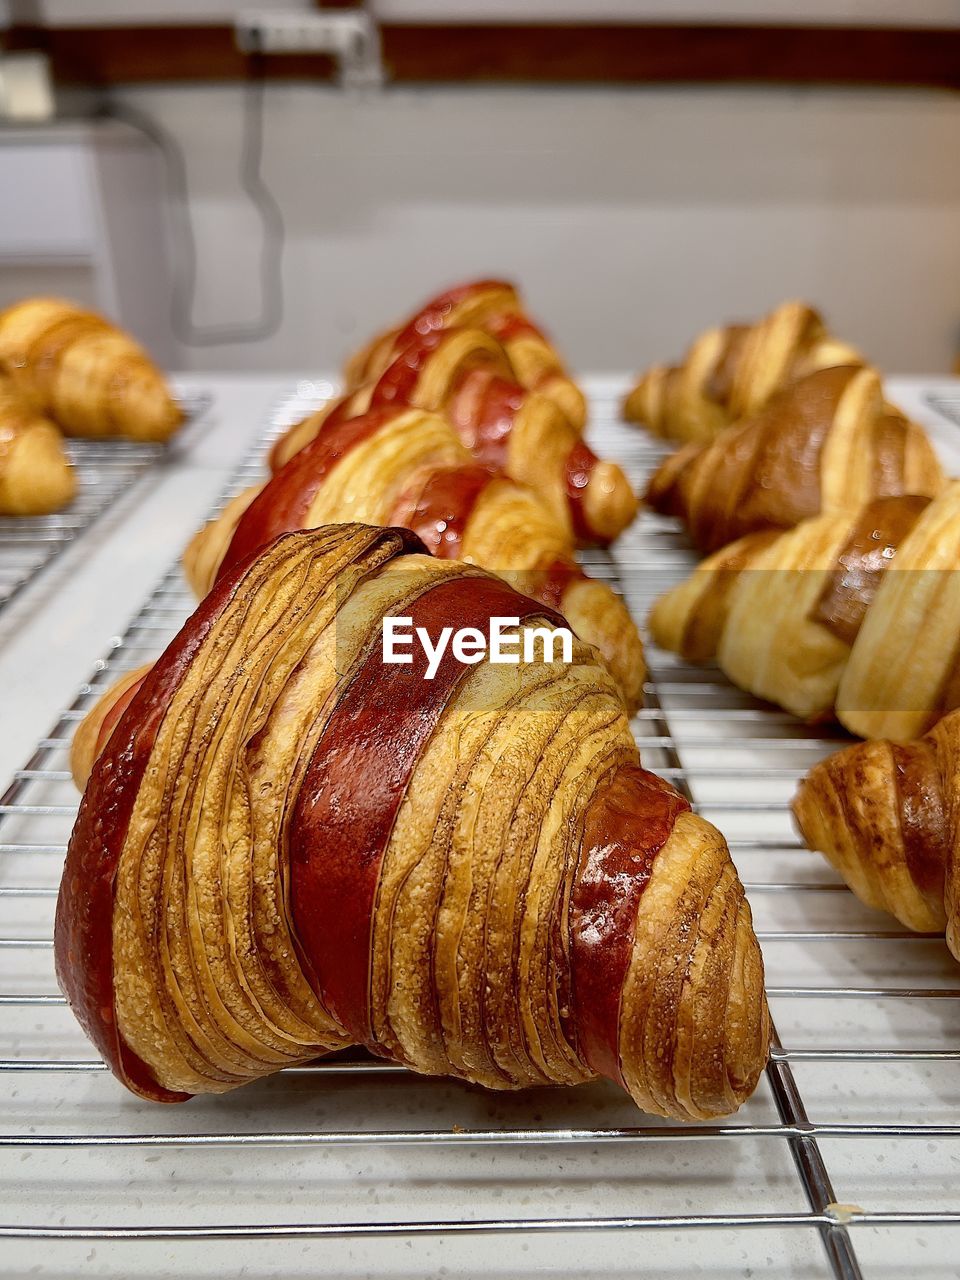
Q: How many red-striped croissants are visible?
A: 4